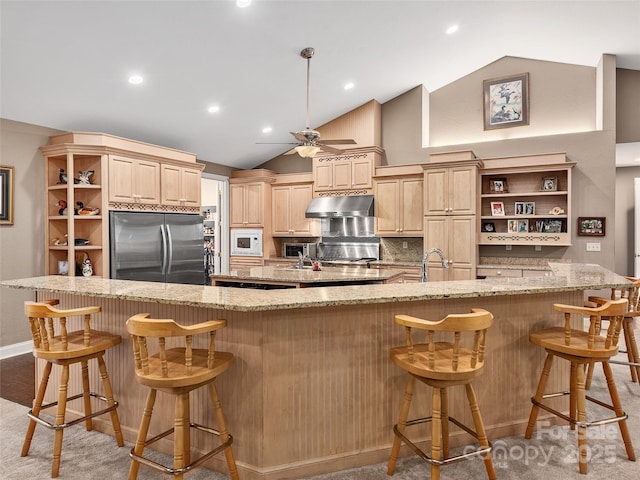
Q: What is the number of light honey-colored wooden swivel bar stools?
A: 5